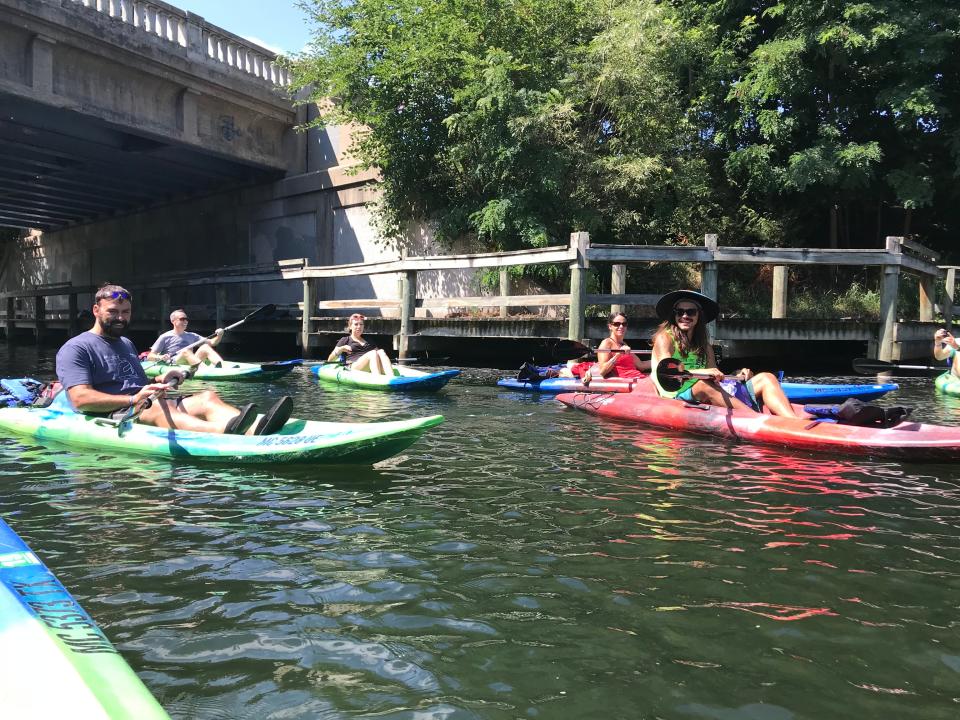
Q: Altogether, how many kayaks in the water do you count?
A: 7